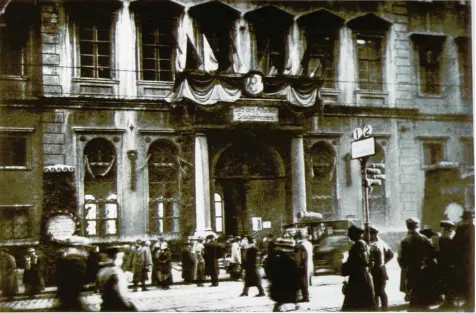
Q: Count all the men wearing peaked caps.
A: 3